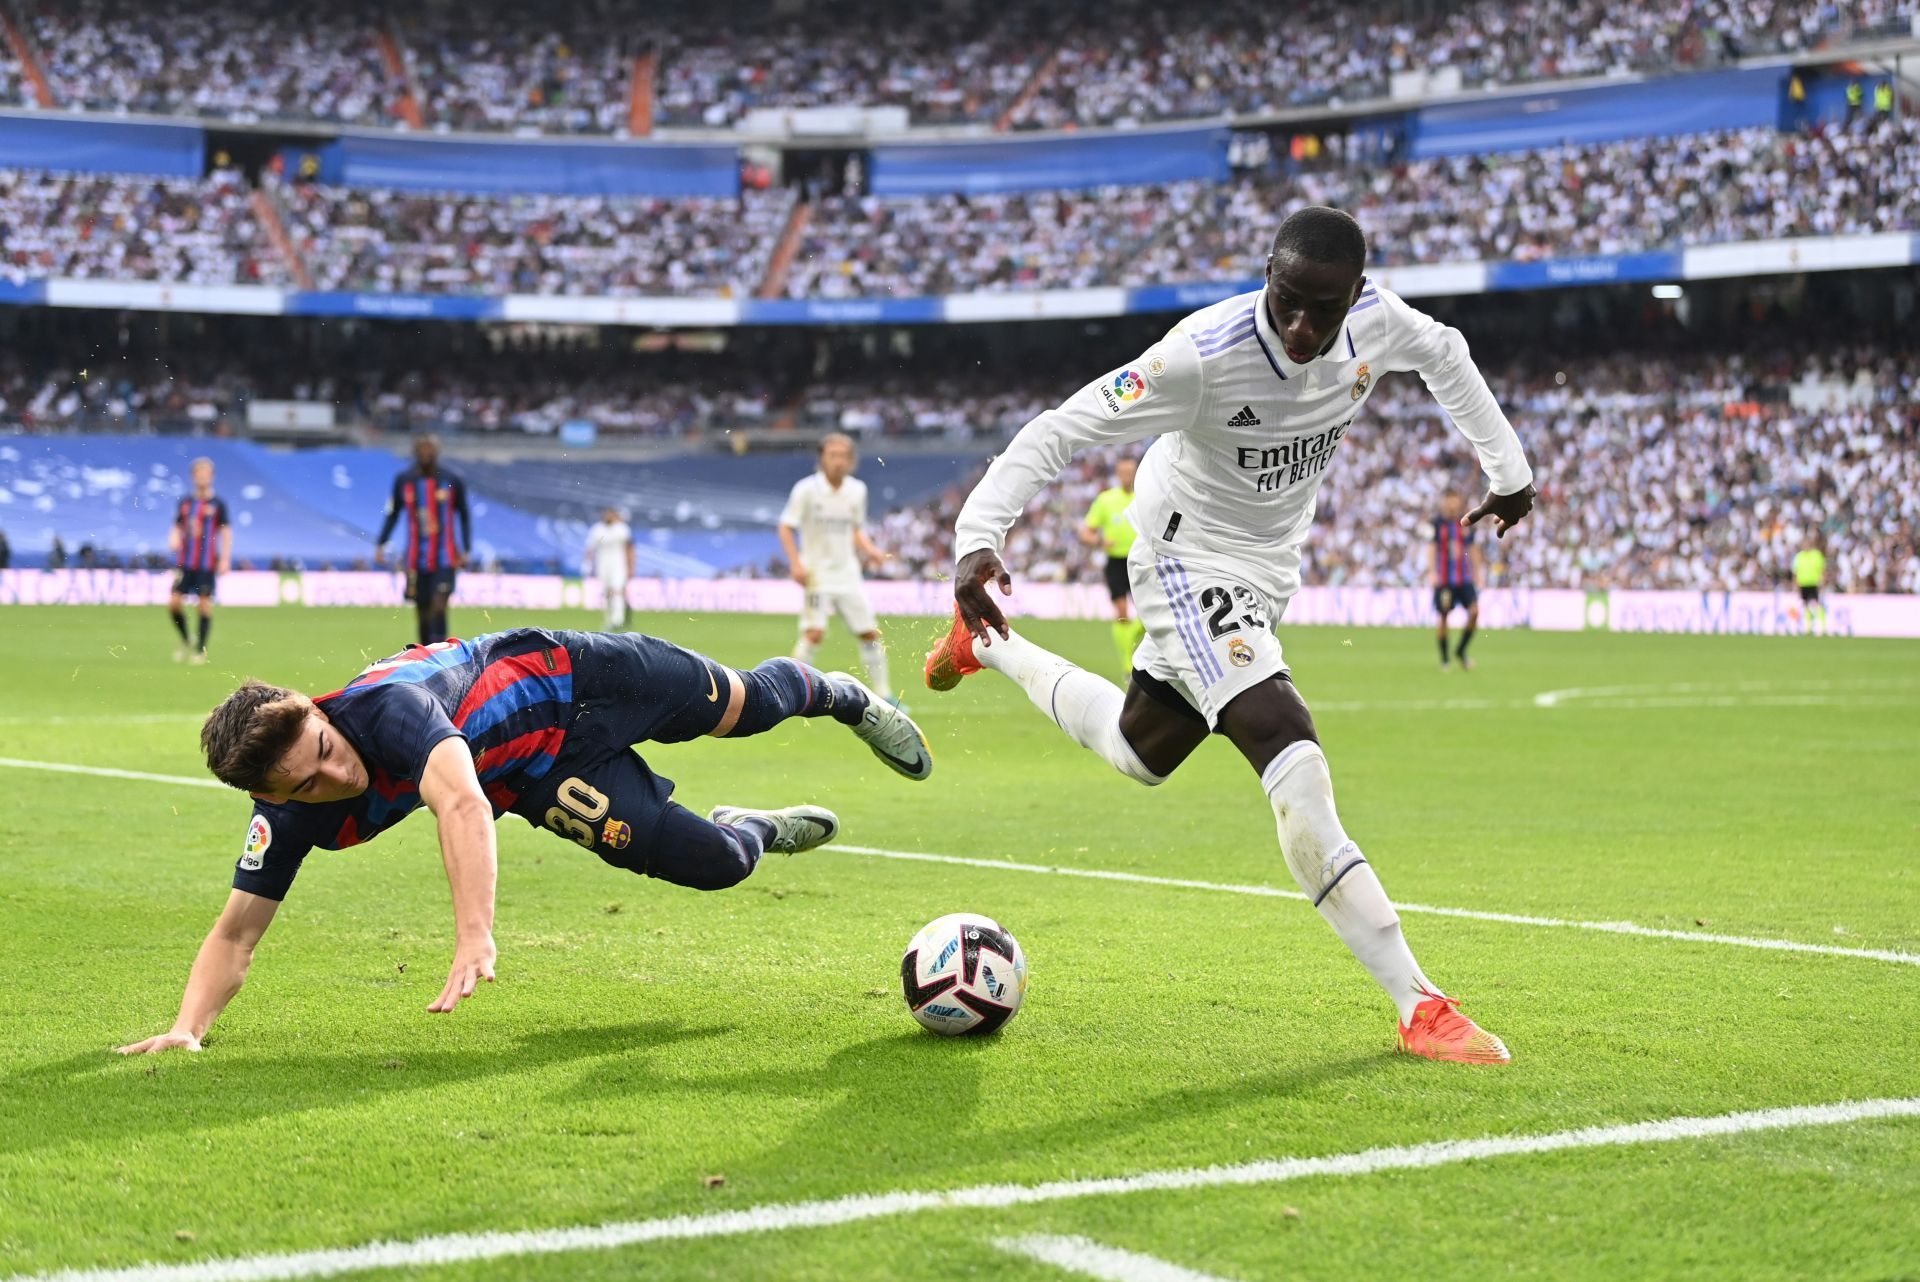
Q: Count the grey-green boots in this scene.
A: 2